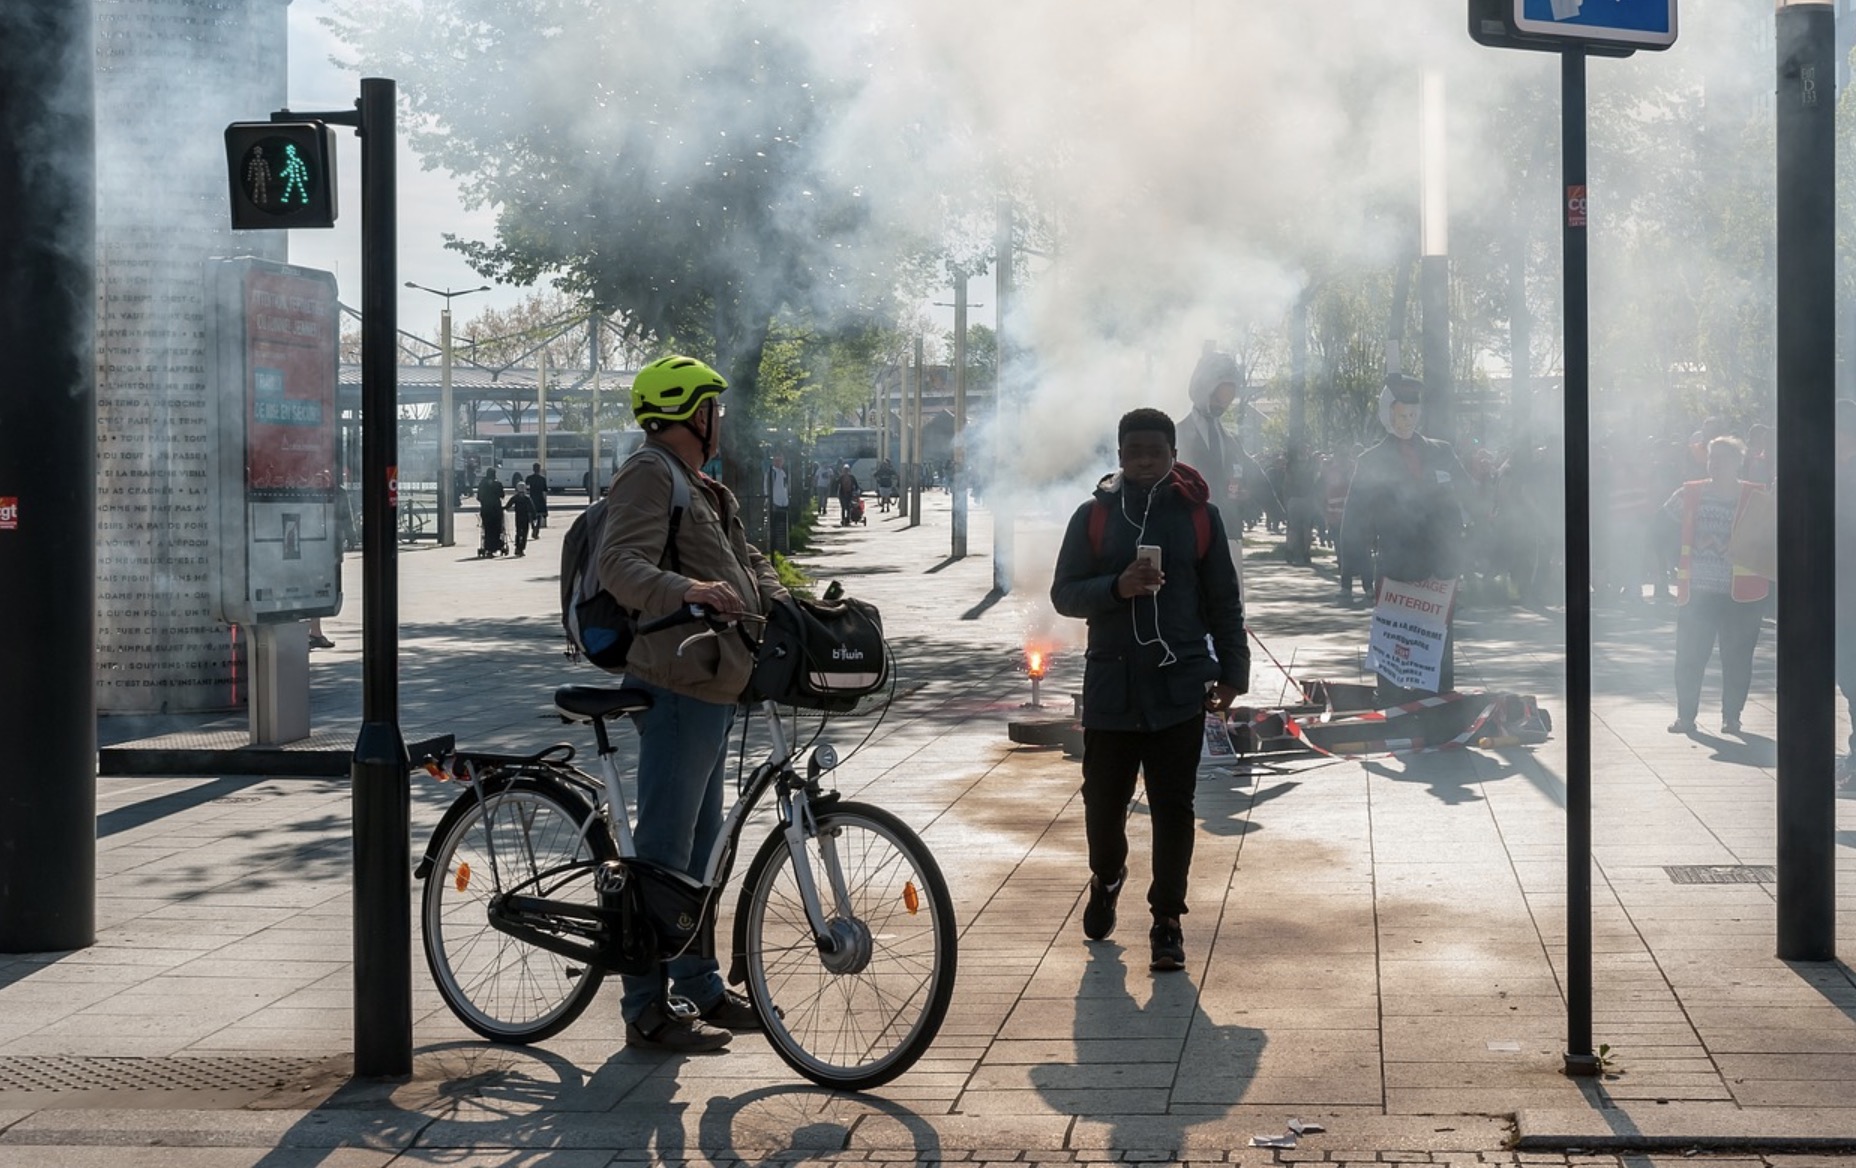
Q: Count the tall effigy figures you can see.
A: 2